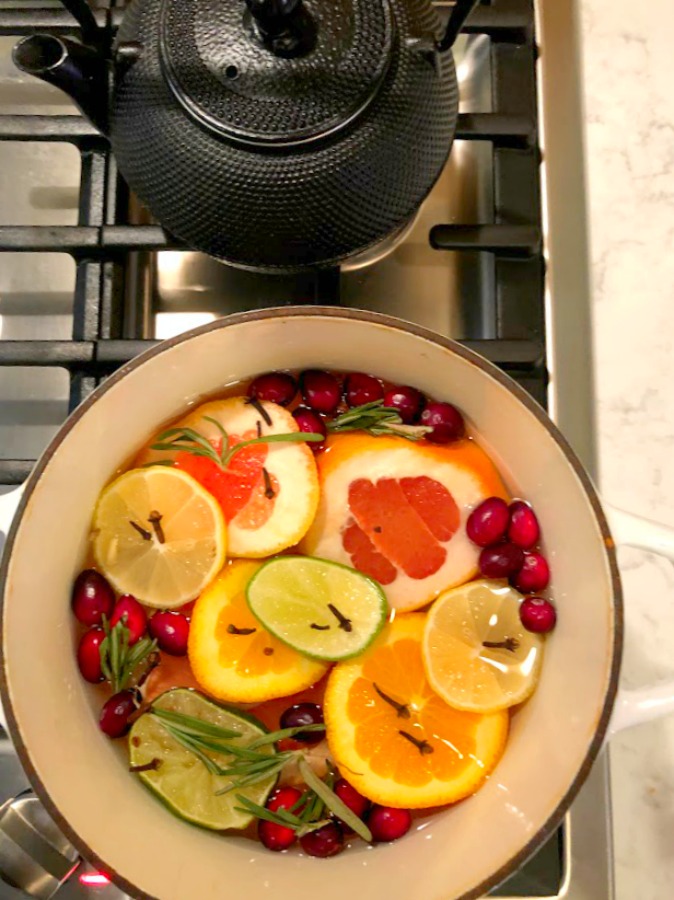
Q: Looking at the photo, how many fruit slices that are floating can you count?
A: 8